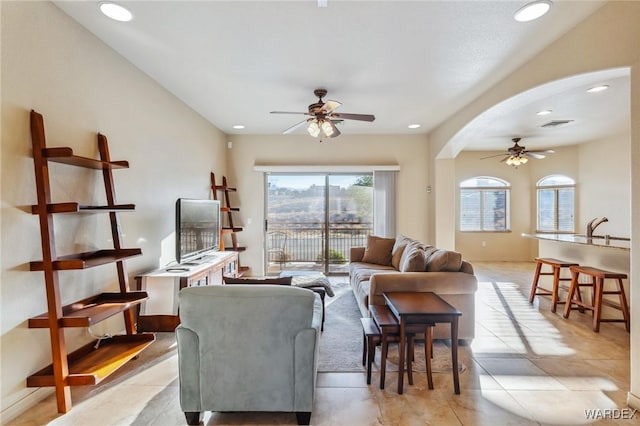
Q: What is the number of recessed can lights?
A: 6